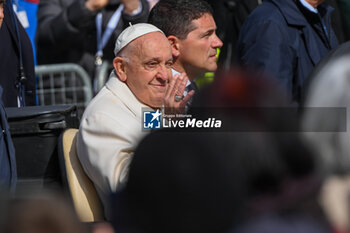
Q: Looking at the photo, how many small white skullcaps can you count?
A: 1